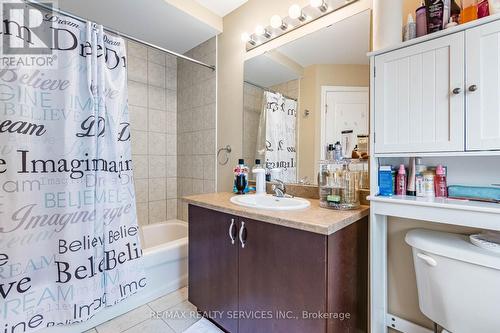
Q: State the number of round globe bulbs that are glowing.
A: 5